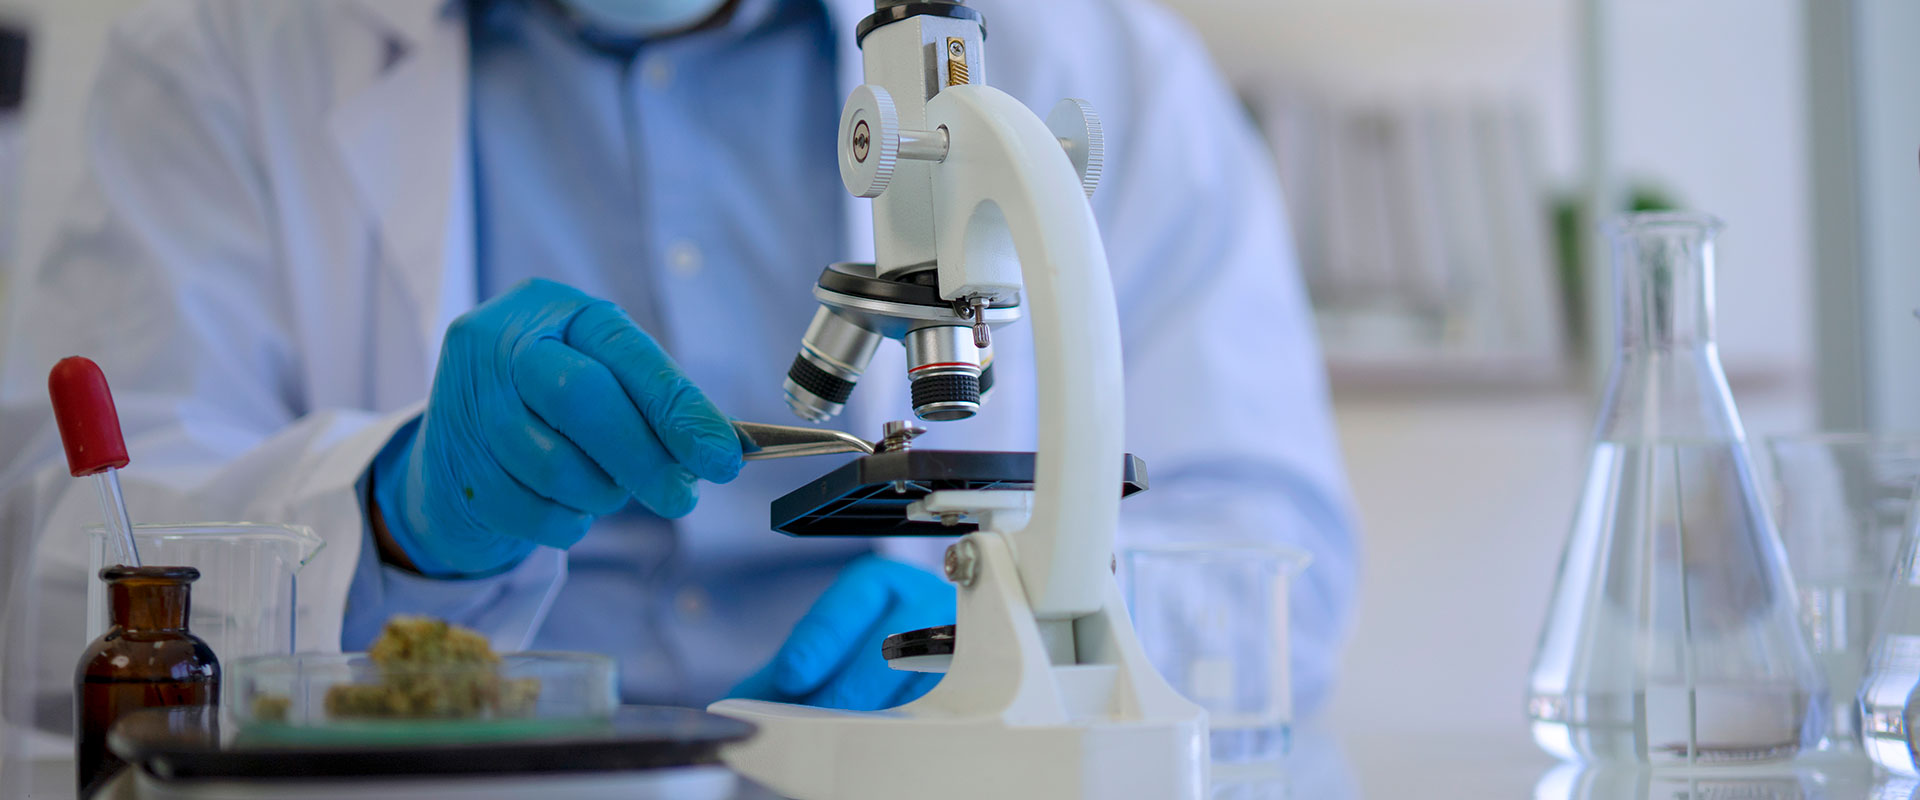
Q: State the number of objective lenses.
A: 3